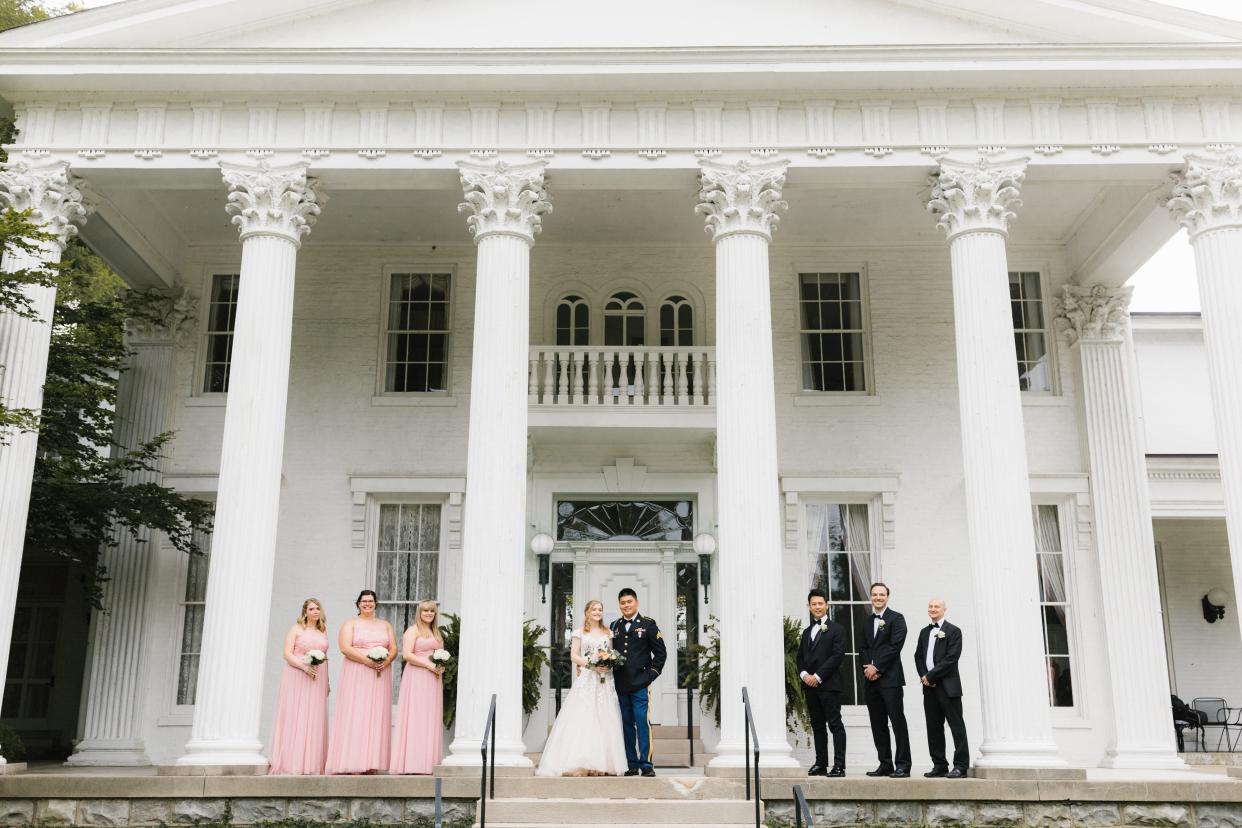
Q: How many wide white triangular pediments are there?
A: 1